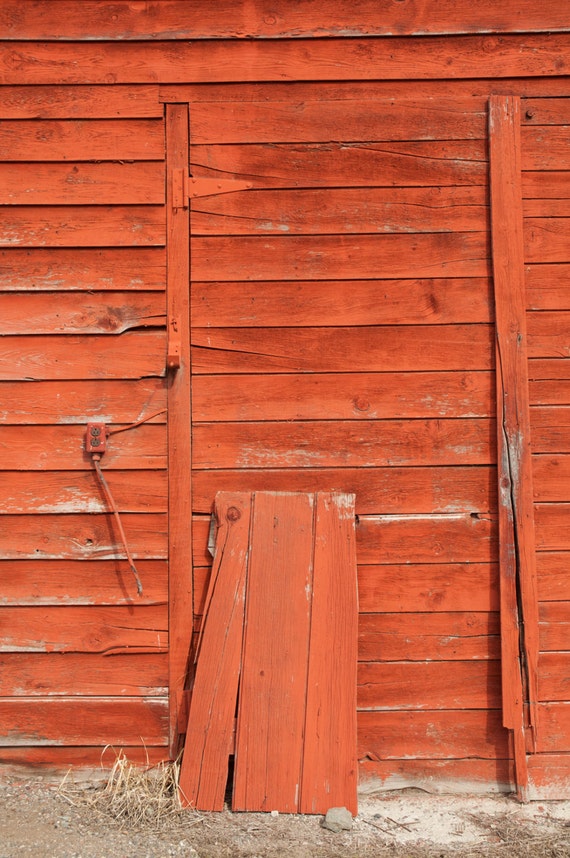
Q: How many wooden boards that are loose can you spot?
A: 3